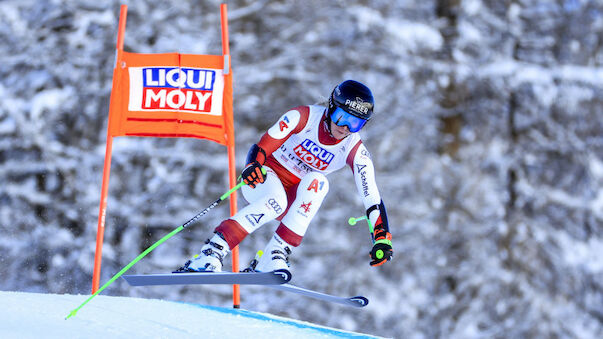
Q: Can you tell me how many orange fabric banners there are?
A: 1